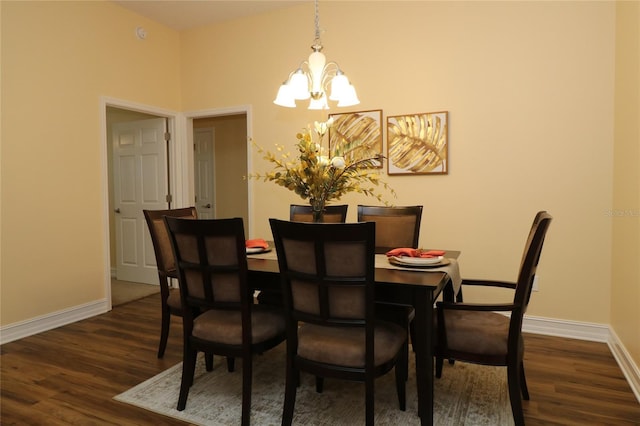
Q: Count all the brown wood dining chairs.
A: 6